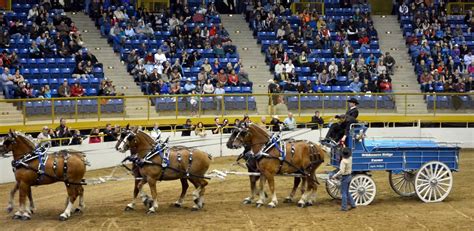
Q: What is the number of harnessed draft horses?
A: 6